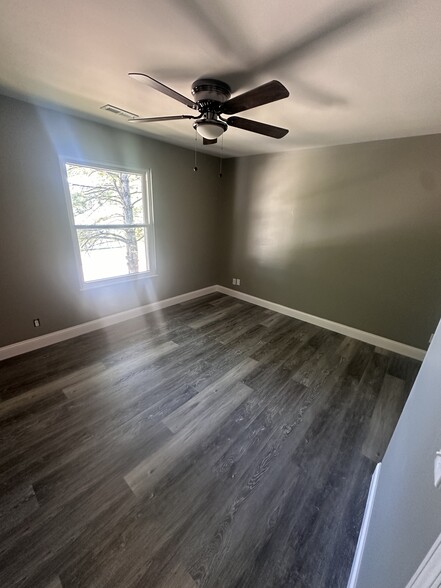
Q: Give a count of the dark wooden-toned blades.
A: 5